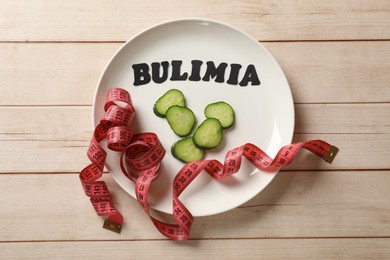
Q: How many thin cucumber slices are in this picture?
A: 5